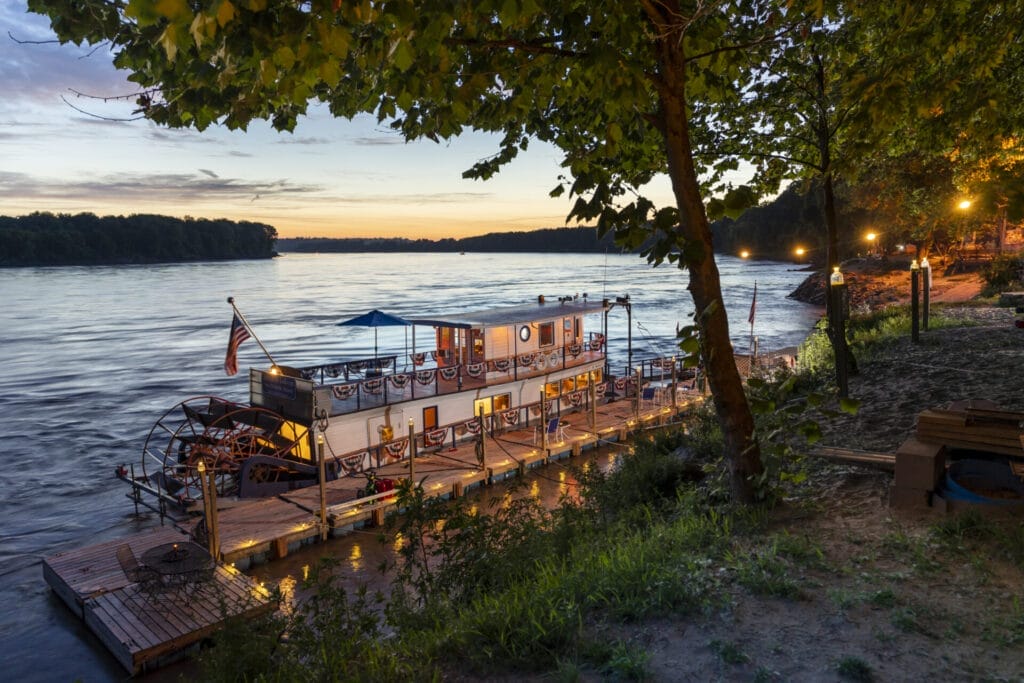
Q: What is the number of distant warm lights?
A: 4